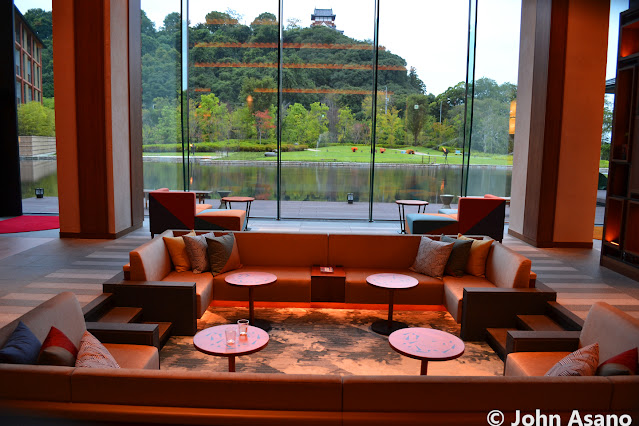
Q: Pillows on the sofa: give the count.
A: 11